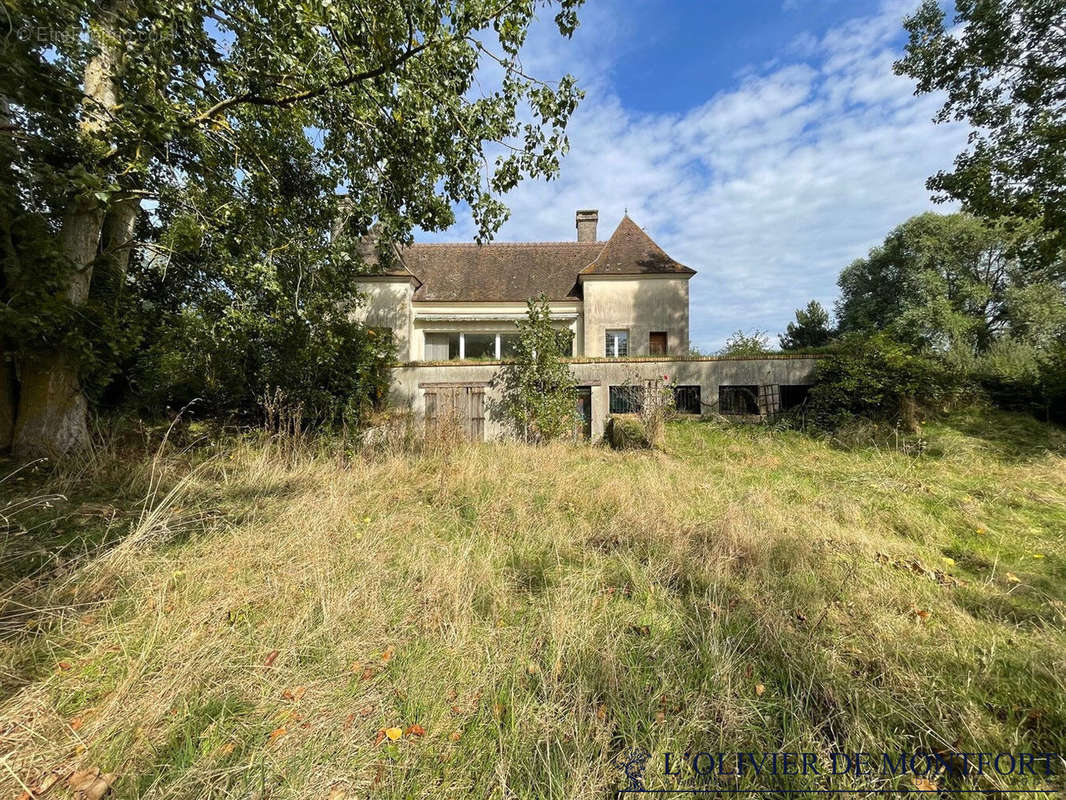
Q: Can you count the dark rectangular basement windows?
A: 4